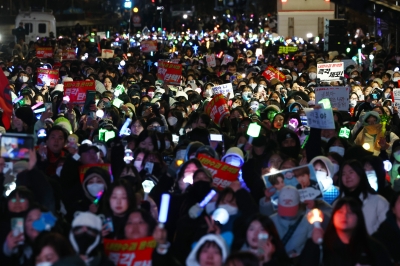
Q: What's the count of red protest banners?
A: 11